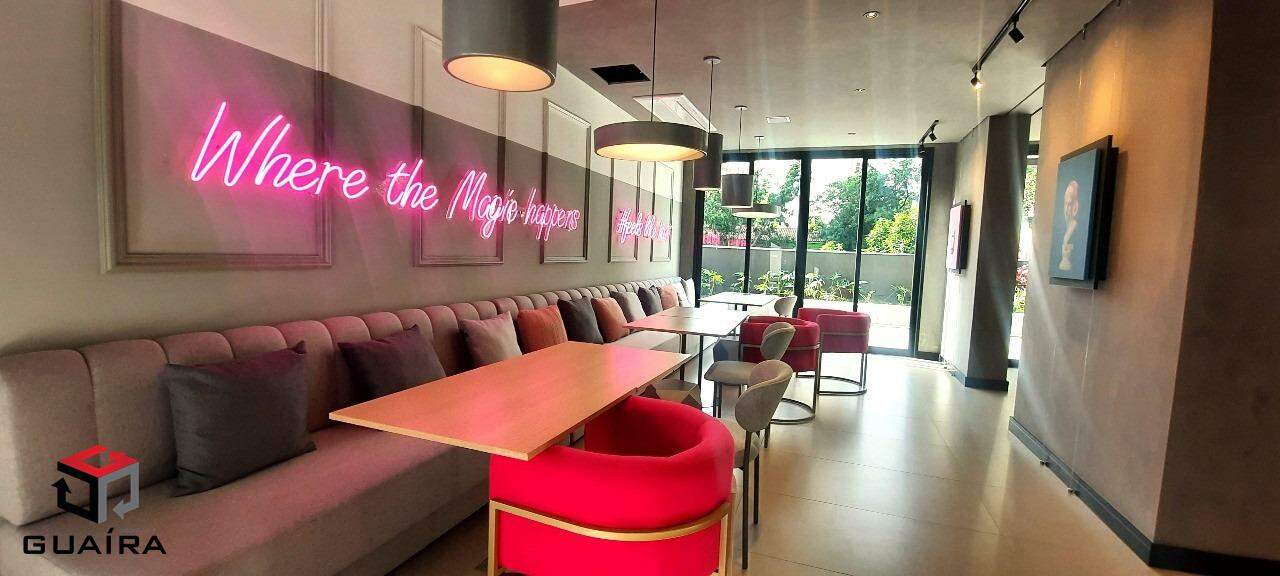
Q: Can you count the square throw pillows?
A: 11